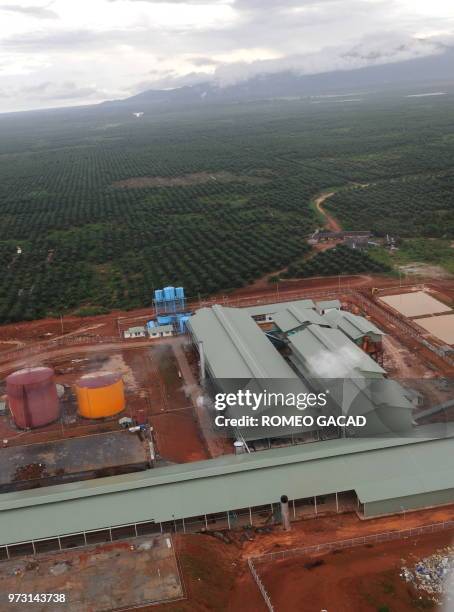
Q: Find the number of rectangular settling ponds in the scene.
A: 2